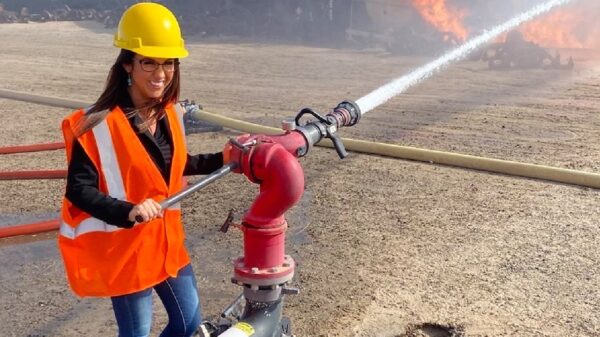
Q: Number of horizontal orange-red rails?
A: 3